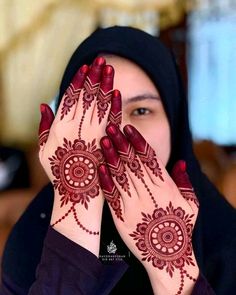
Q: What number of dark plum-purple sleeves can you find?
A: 2